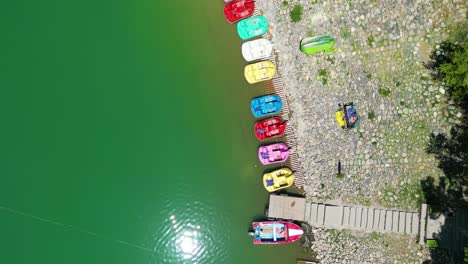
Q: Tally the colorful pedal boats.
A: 8